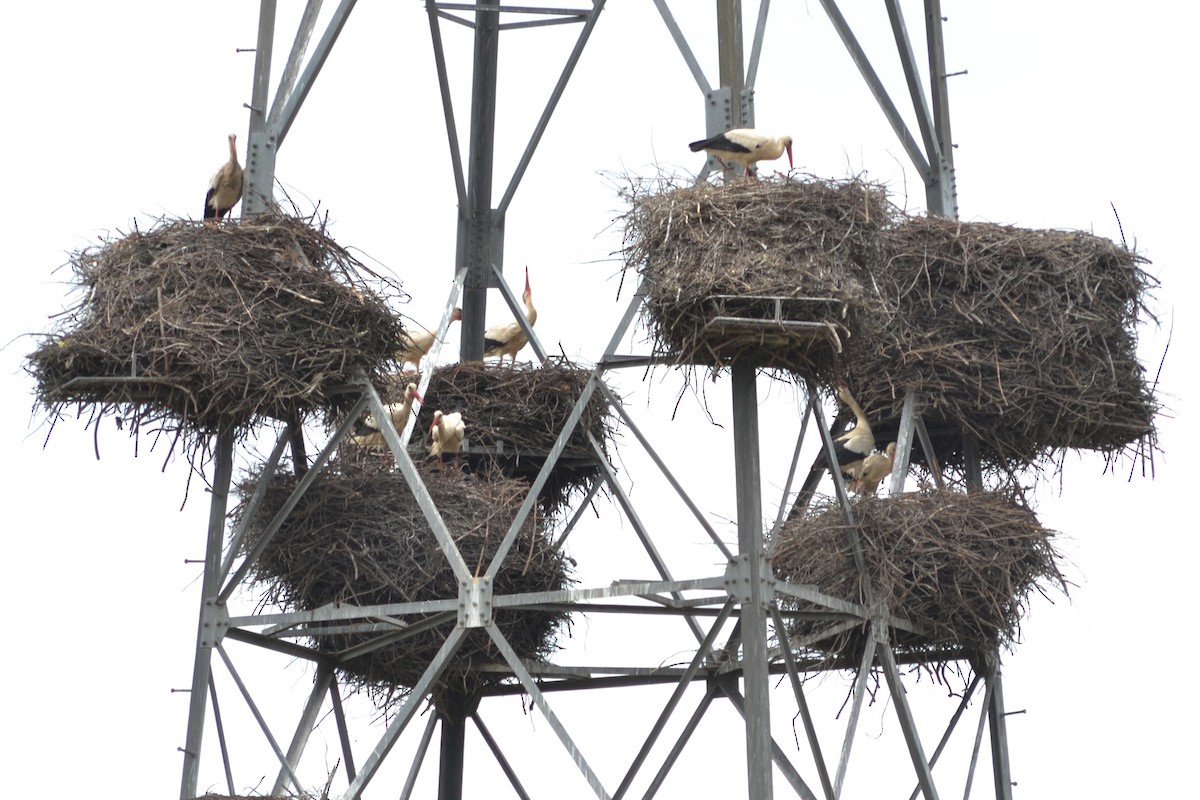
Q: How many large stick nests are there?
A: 6